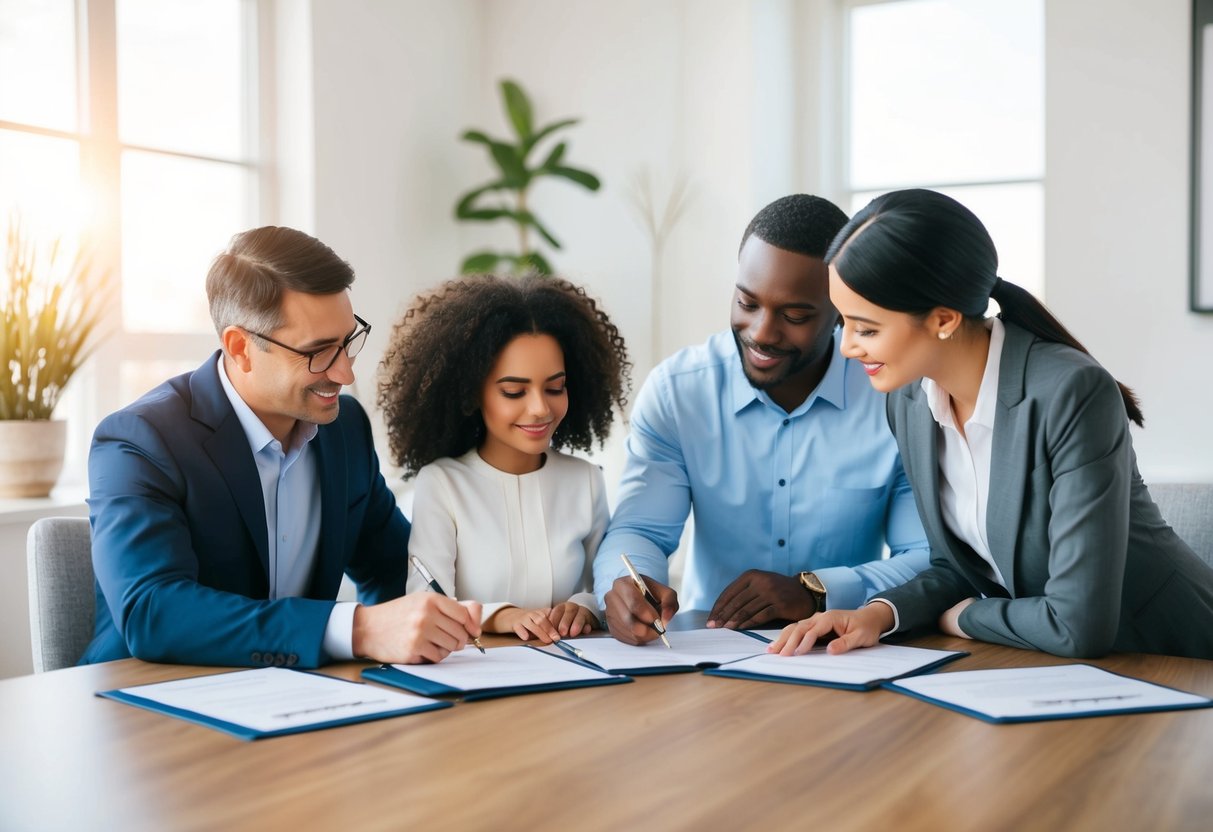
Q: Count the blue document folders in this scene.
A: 5